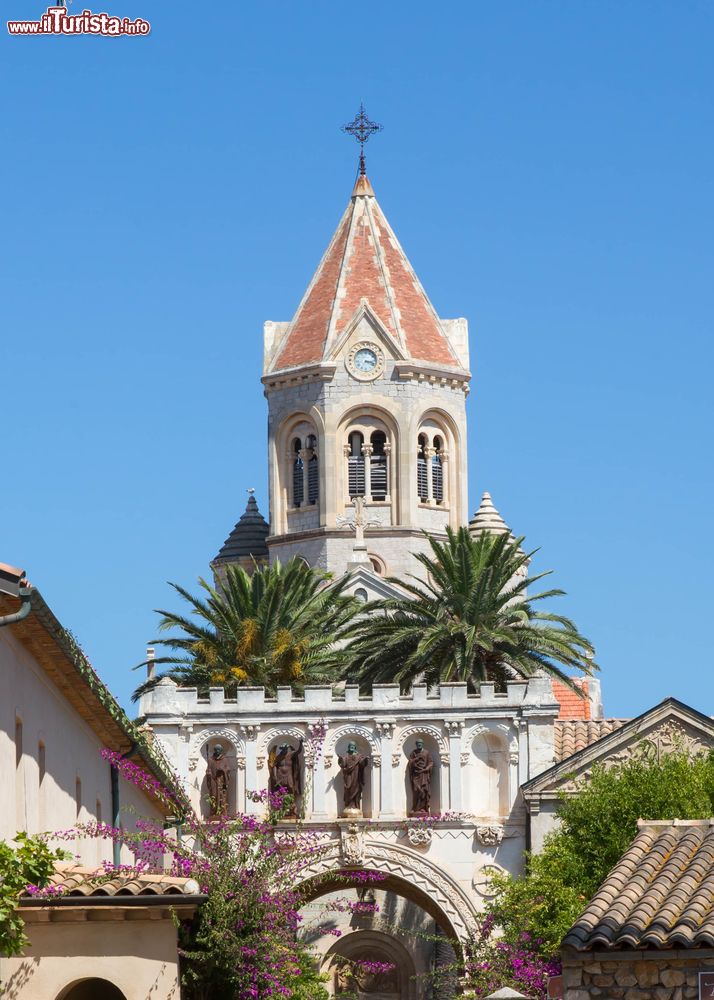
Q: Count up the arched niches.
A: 5